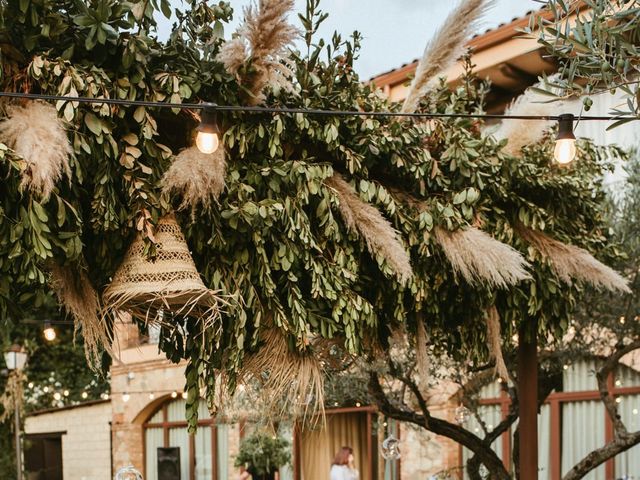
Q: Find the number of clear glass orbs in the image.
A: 3